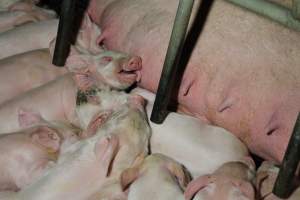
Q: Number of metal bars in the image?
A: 4